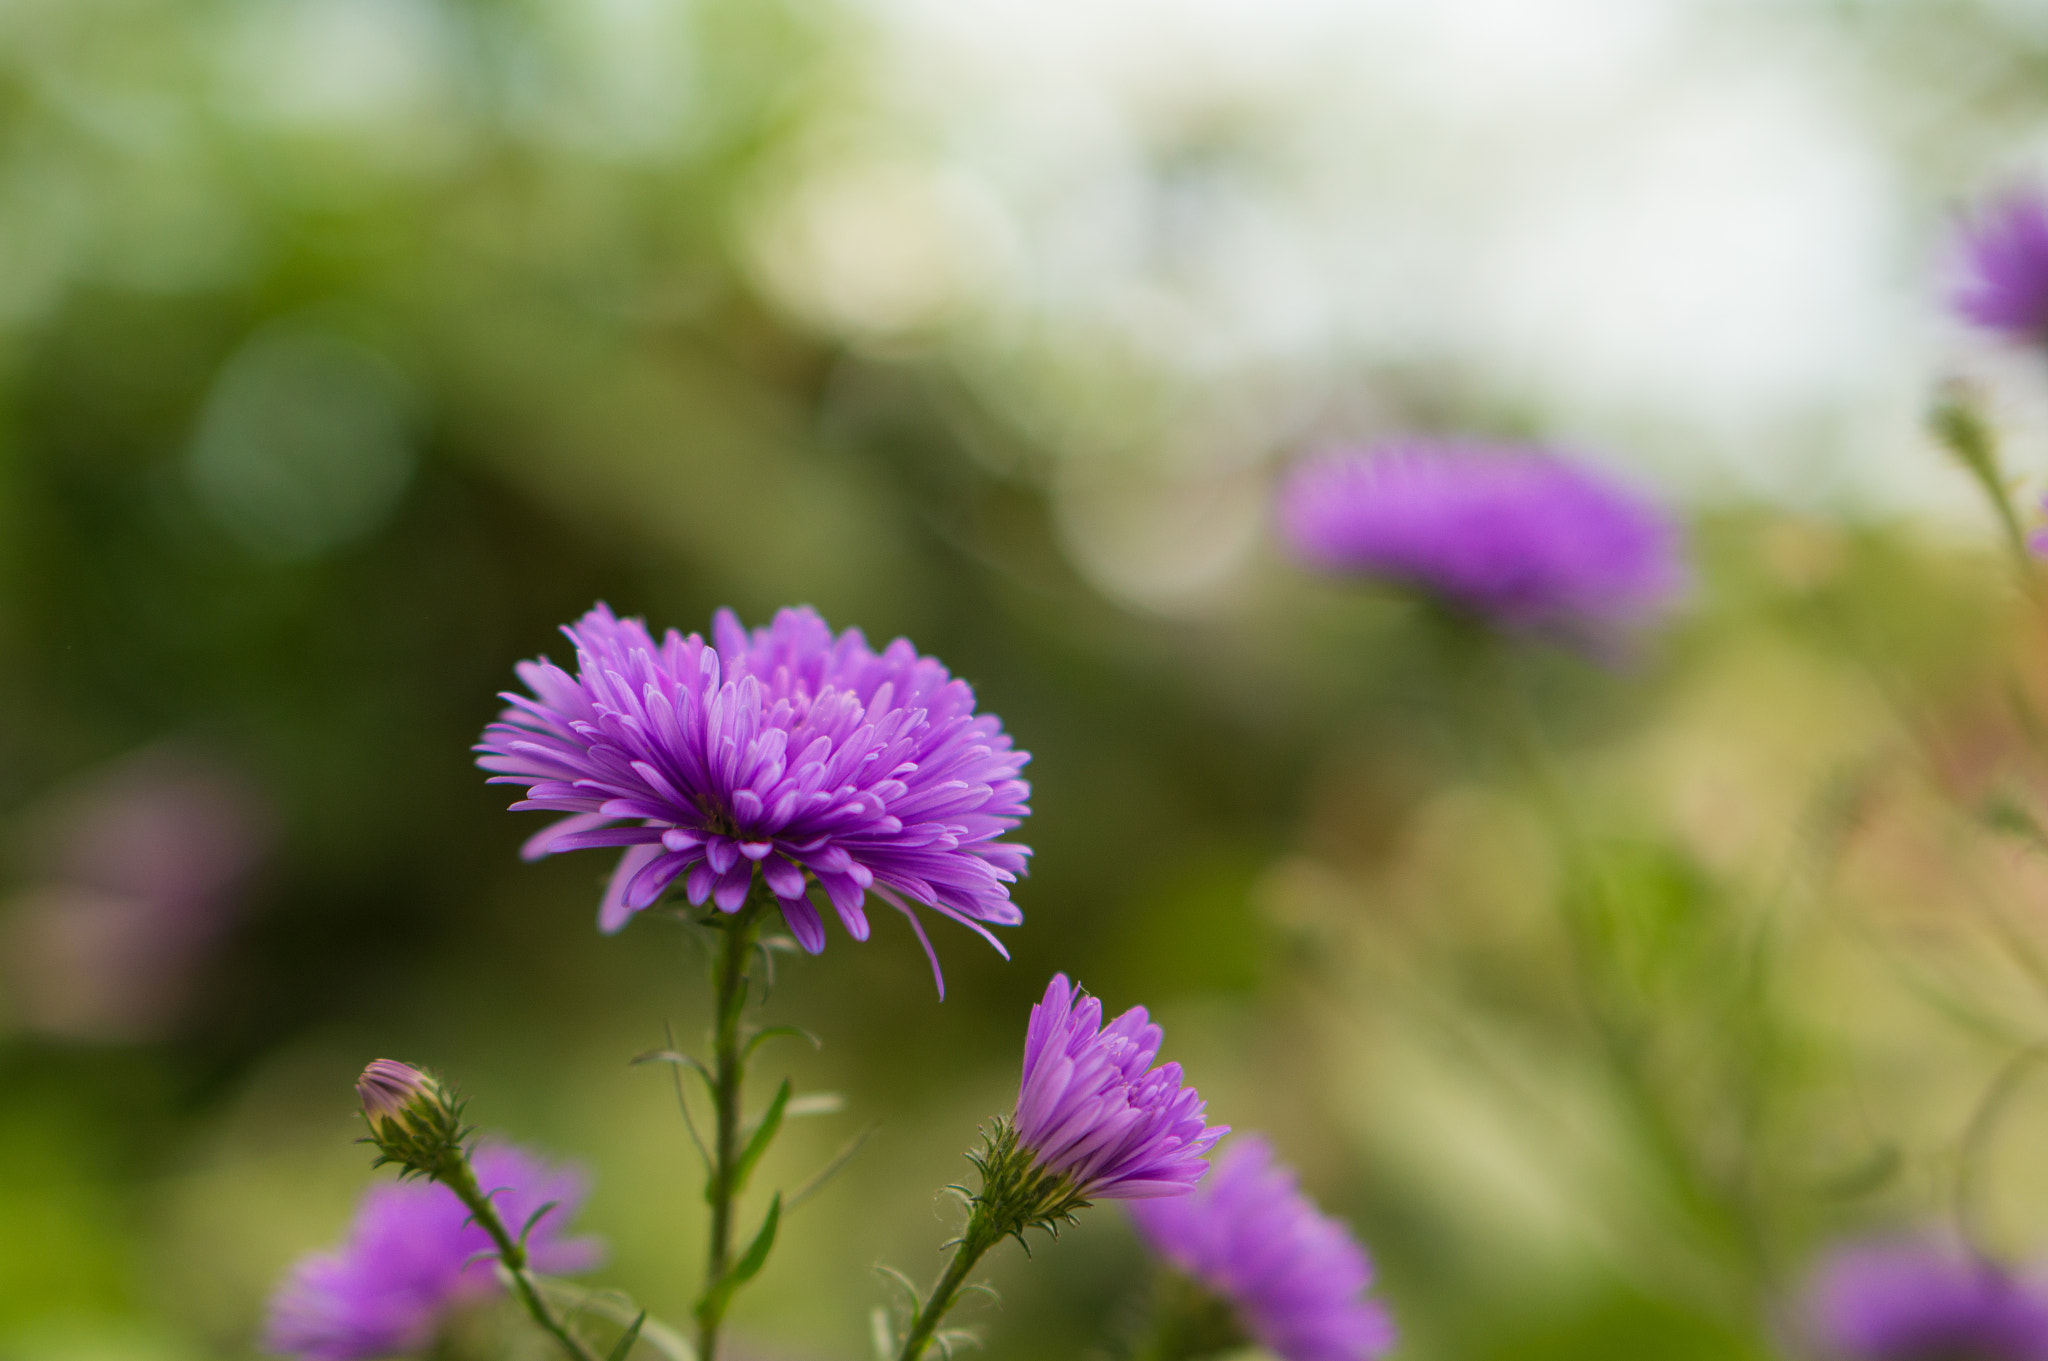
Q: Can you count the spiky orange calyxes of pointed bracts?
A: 0